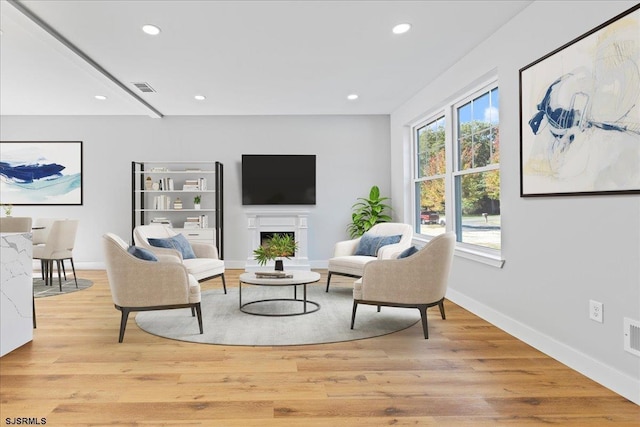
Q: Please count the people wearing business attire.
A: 0